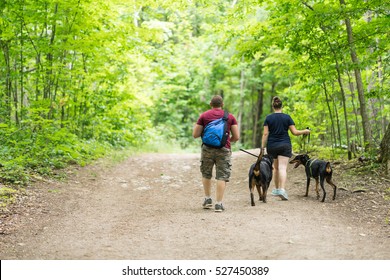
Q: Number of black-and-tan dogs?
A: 2